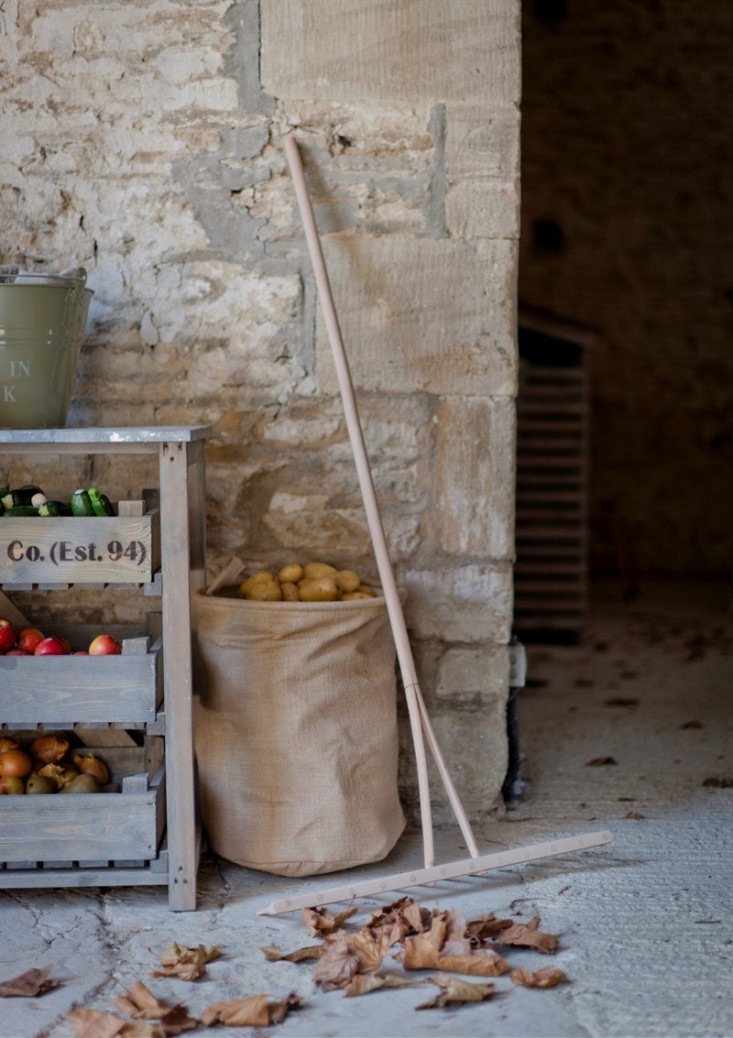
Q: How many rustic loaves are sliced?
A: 0